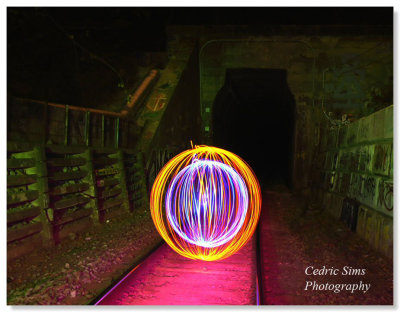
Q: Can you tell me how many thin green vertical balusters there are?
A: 4